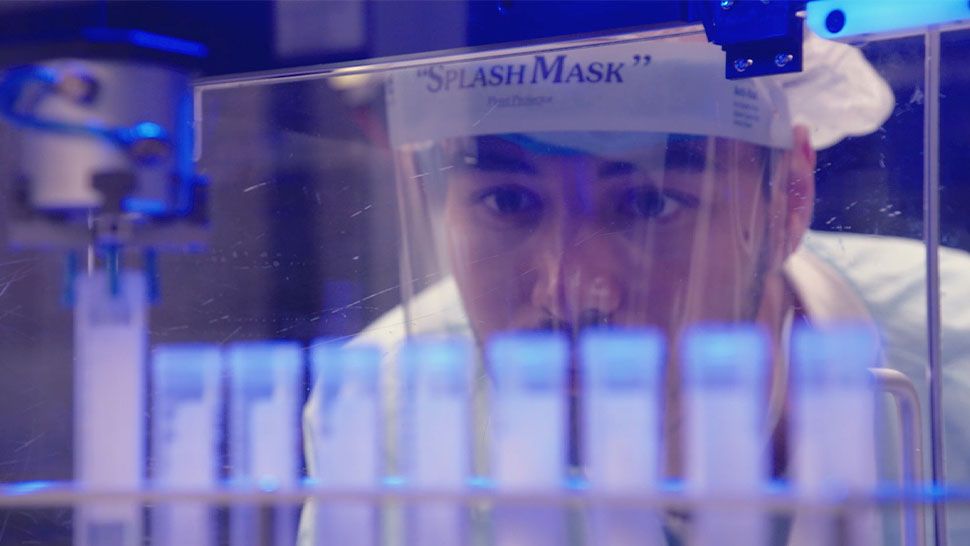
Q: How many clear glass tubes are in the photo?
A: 9